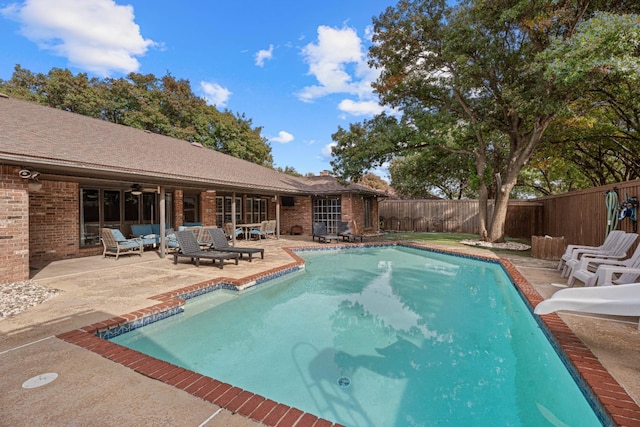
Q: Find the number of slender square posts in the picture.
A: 3